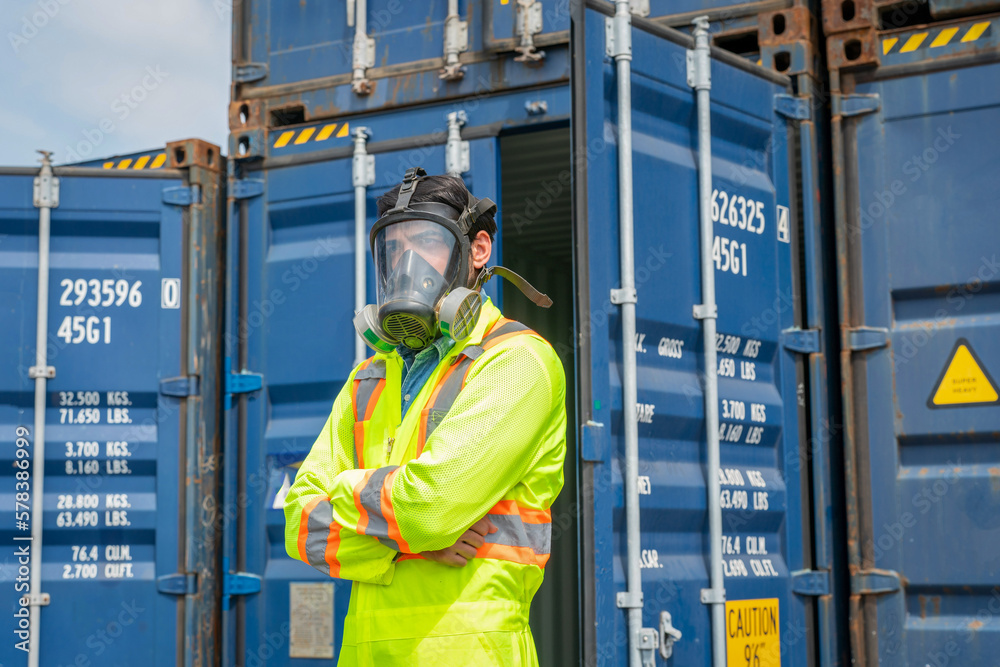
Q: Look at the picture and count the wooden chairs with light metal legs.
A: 0